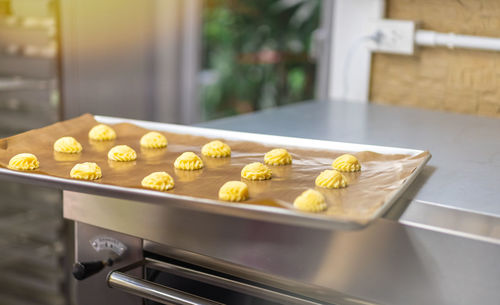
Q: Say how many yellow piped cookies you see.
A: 15